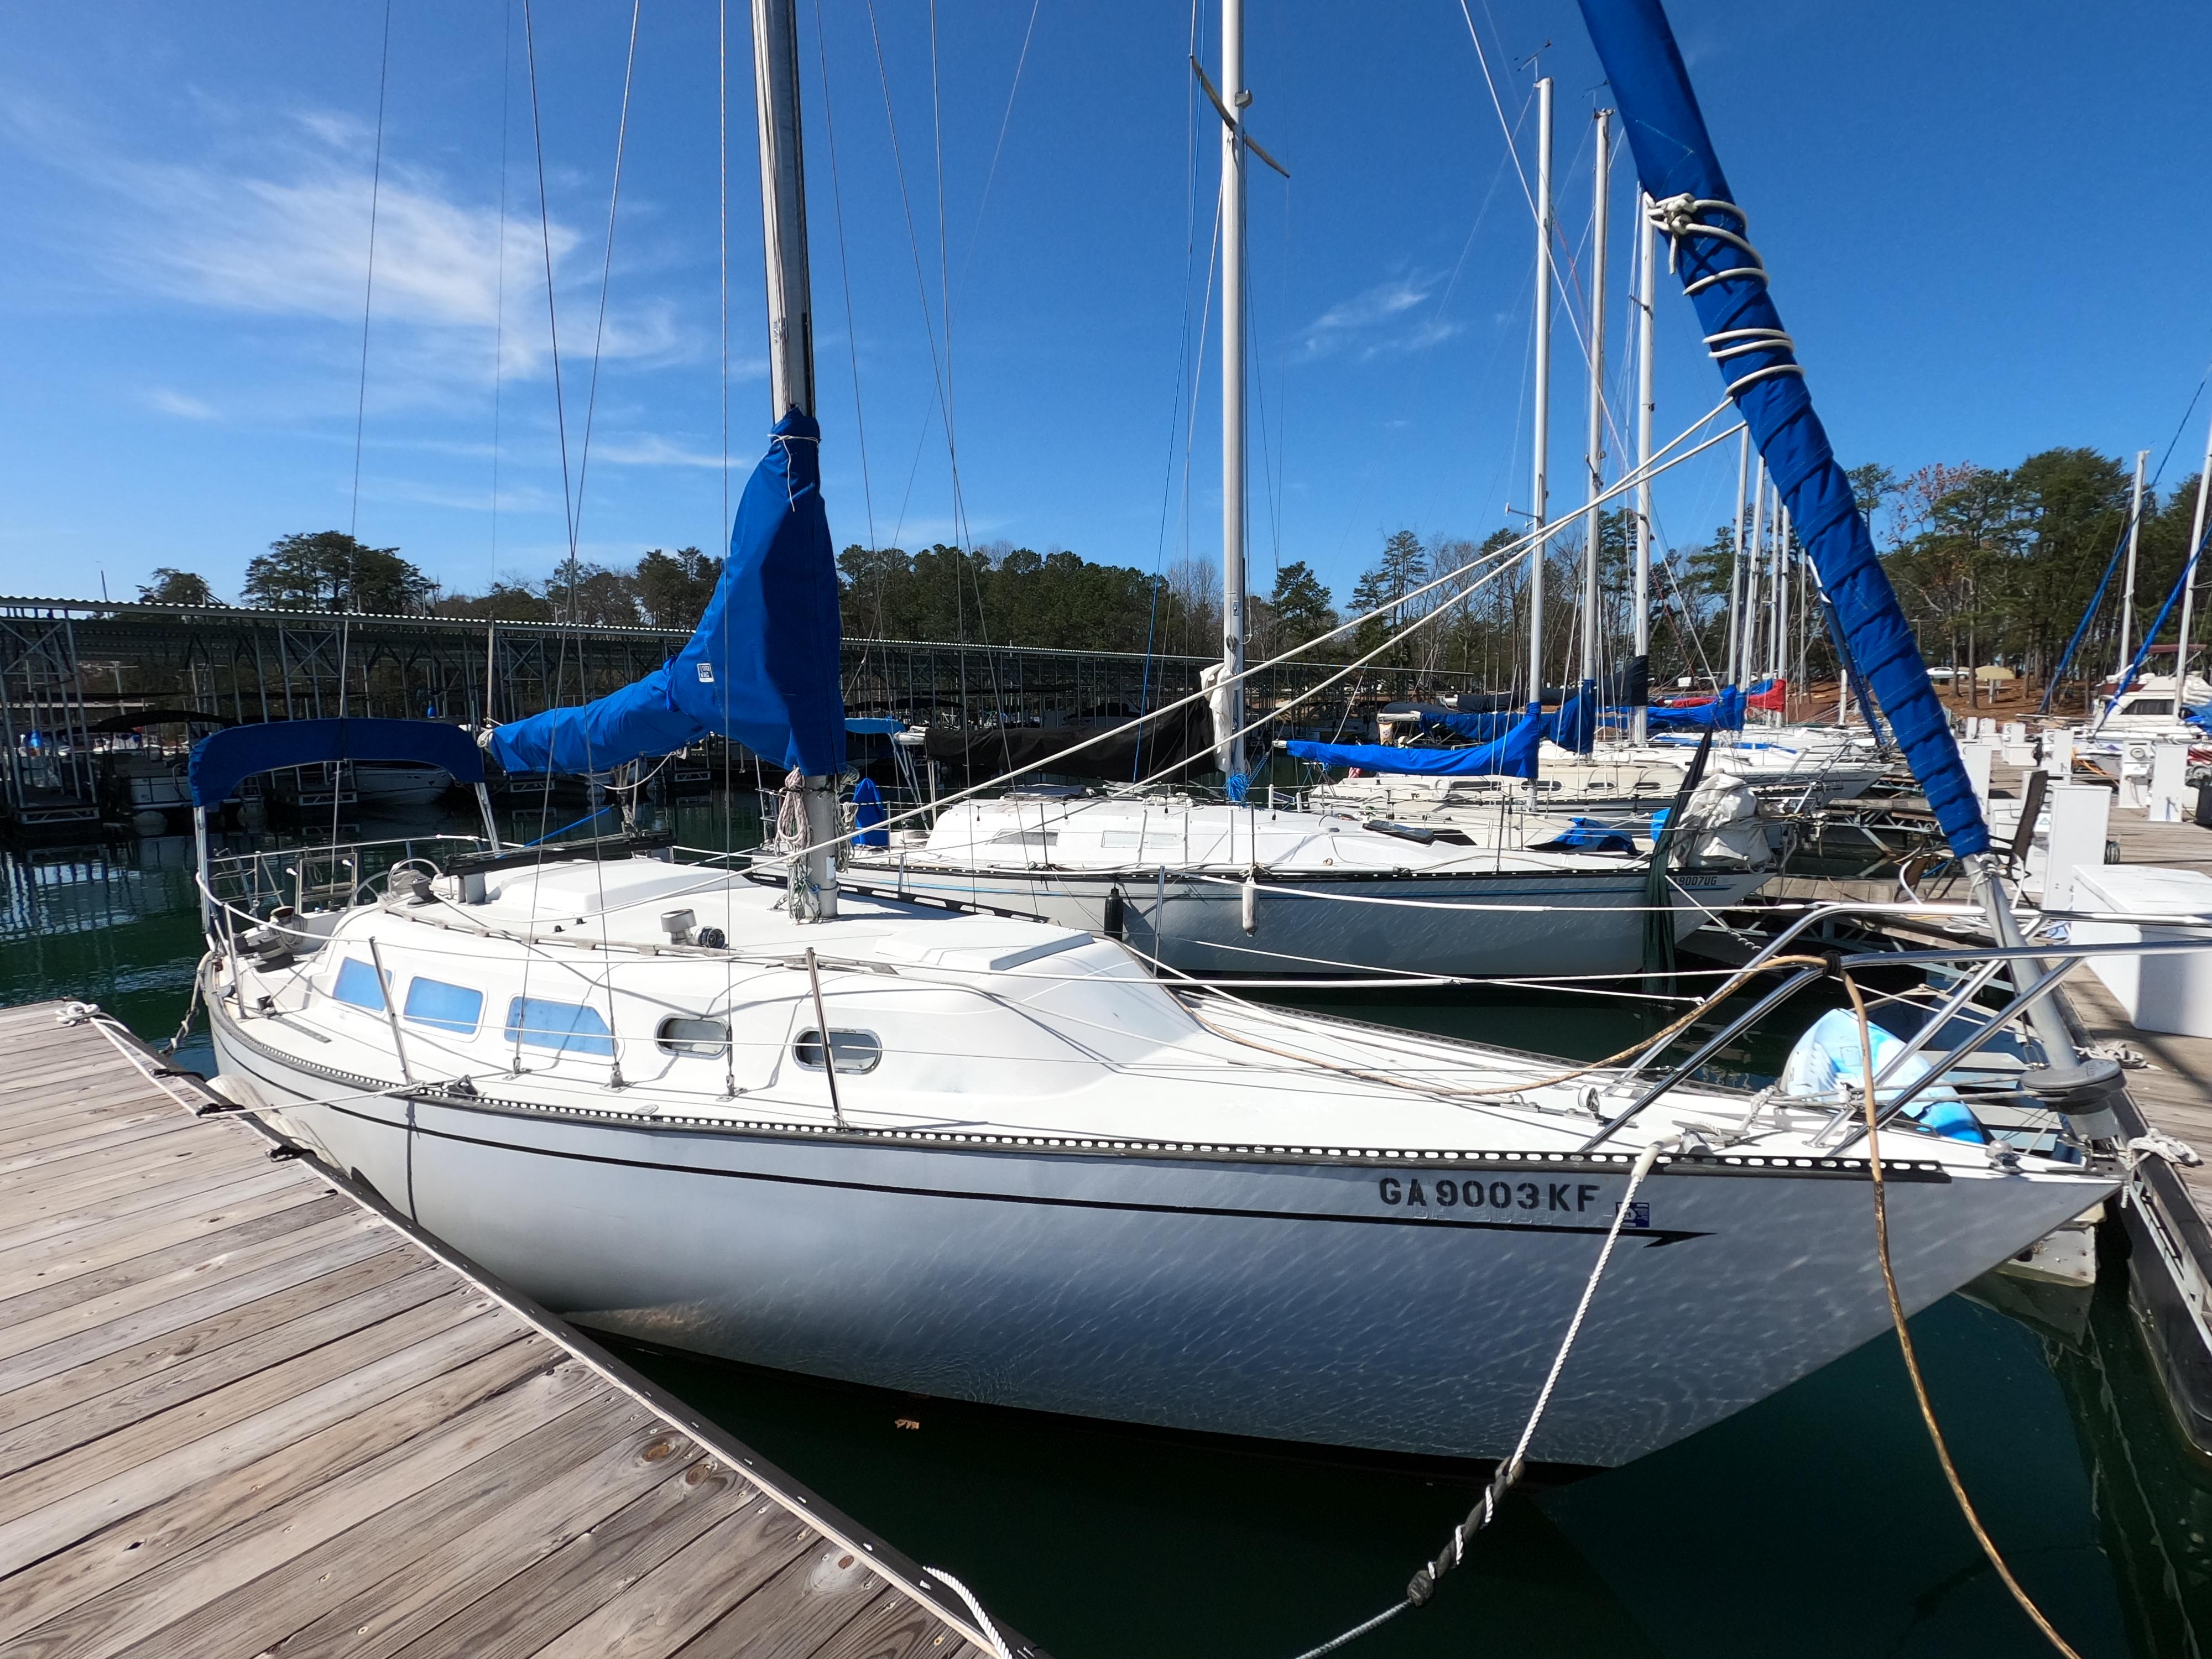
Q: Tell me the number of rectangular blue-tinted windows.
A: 3